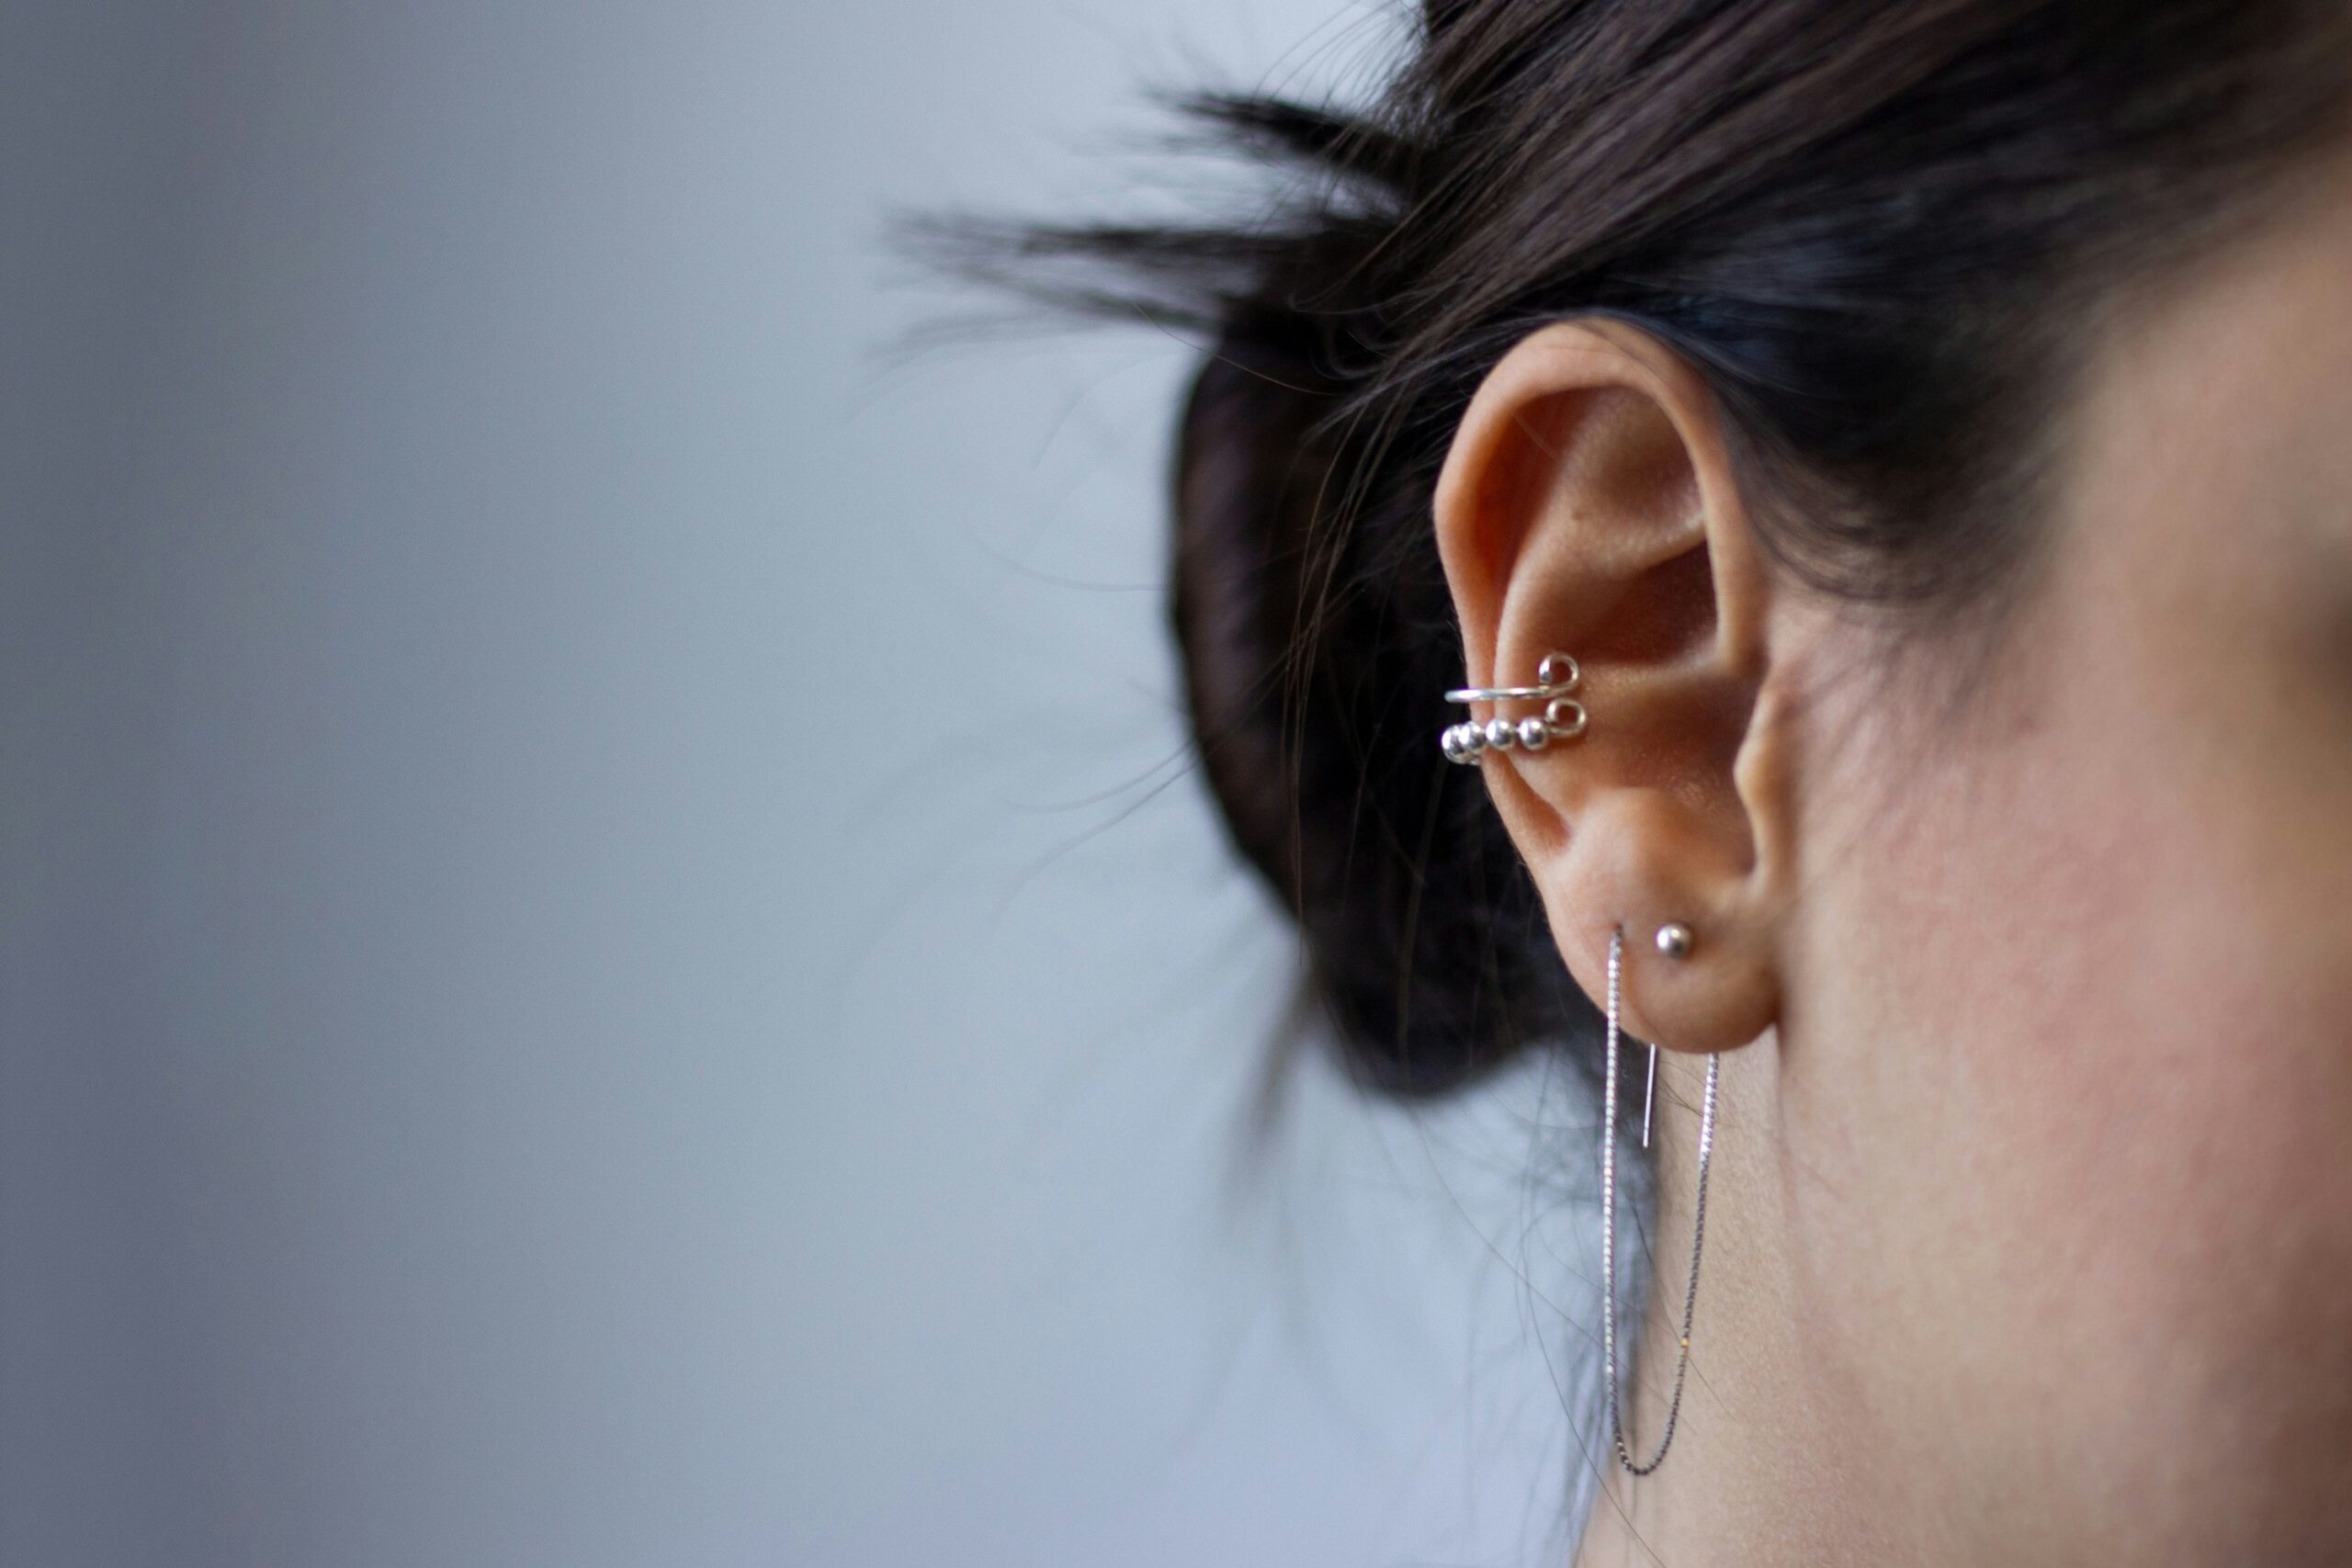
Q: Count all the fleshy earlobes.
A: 1